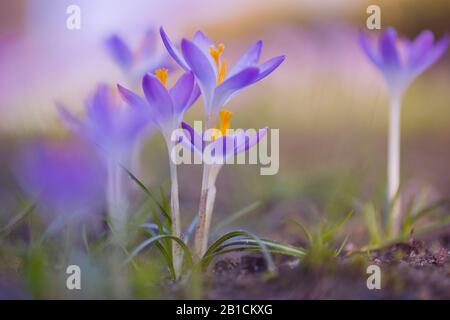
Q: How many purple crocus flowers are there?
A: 7